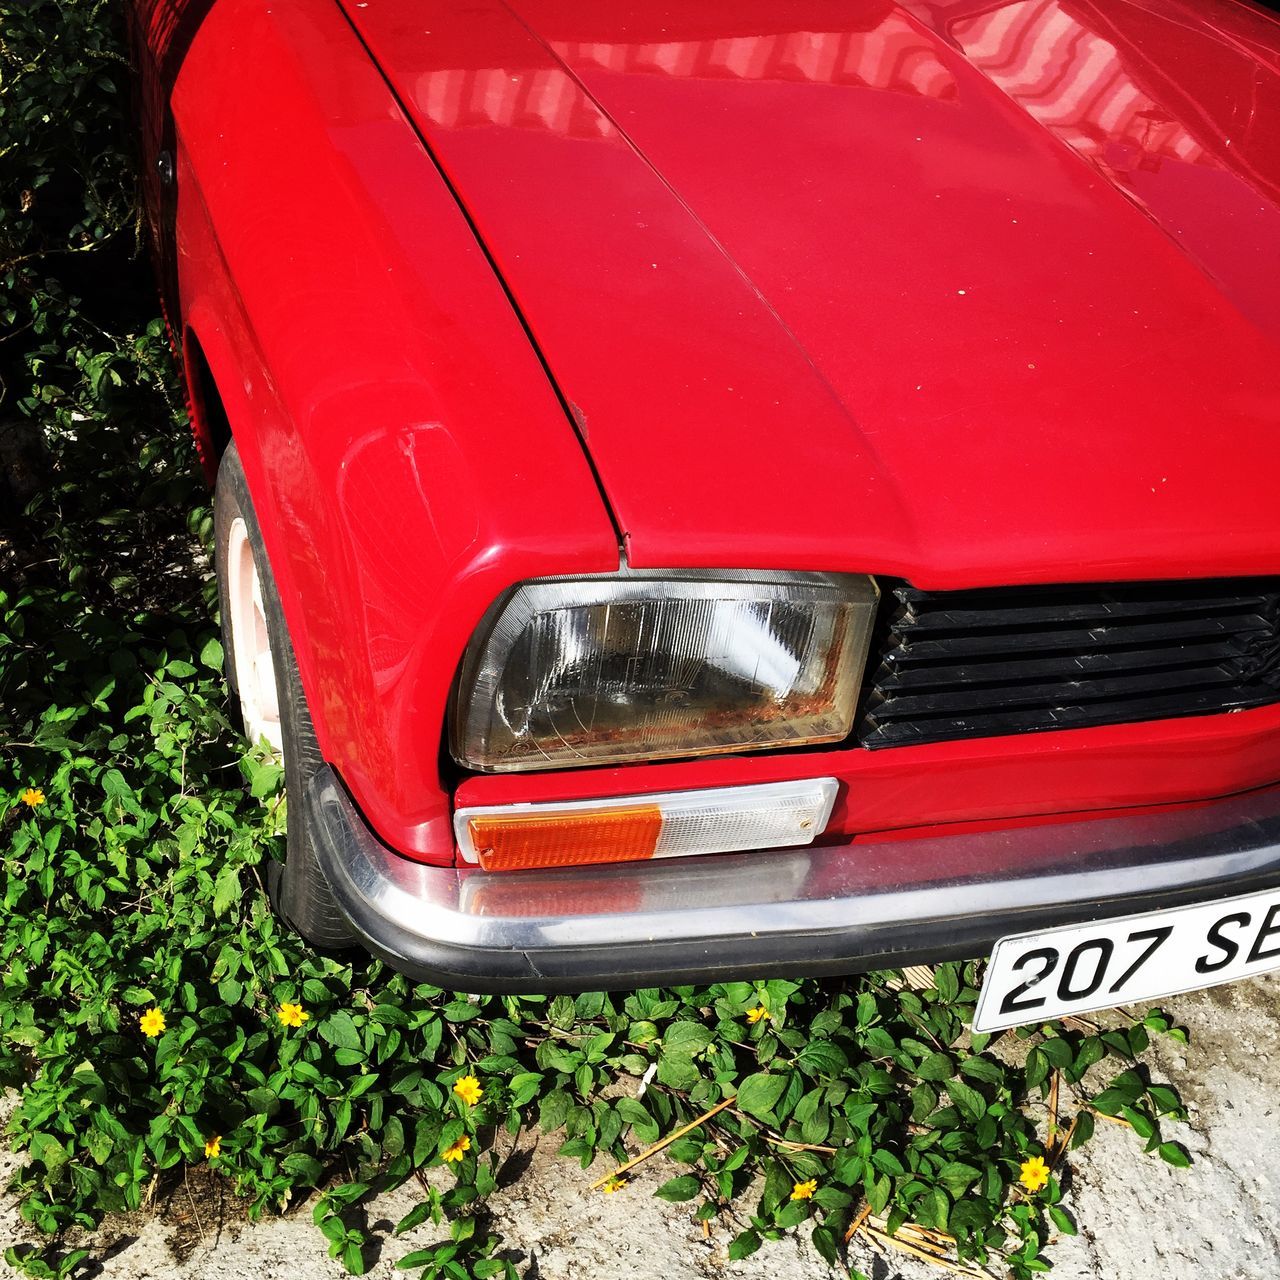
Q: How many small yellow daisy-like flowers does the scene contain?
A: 10